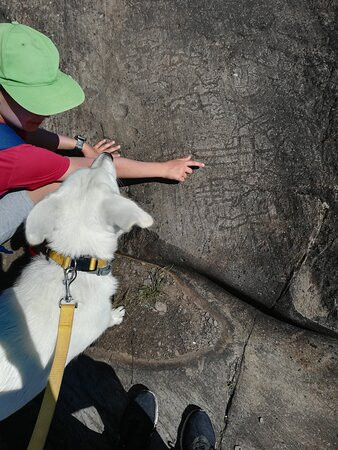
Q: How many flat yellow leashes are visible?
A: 1